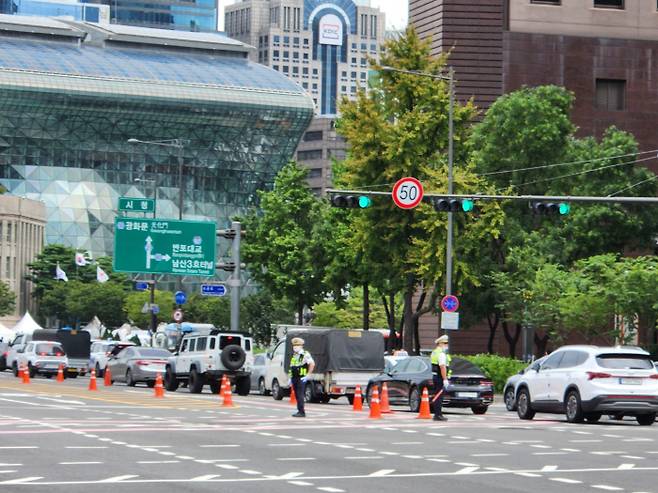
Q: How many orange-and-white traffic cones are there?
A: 13